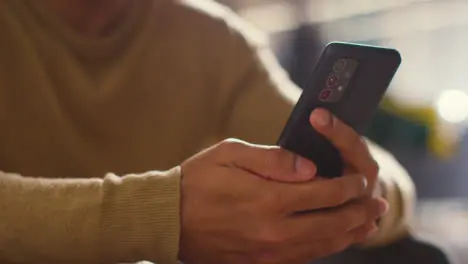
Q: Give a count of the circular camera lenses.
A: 3